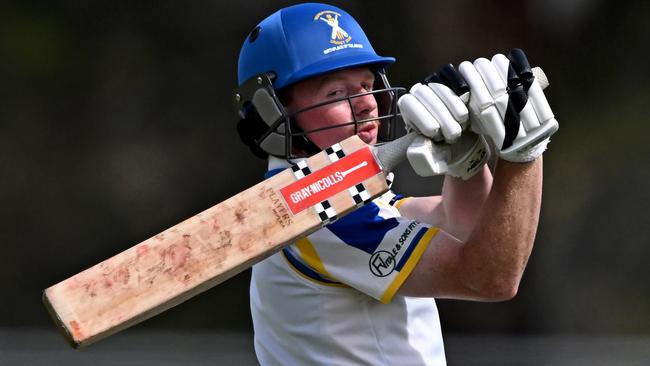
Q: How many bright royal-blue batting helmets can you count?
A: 1